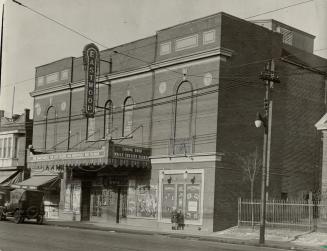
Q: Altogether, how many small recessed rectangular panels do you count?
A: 6